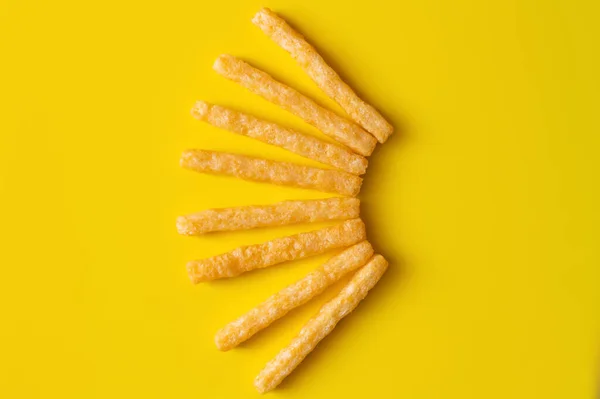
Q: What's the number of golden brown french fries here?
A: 8